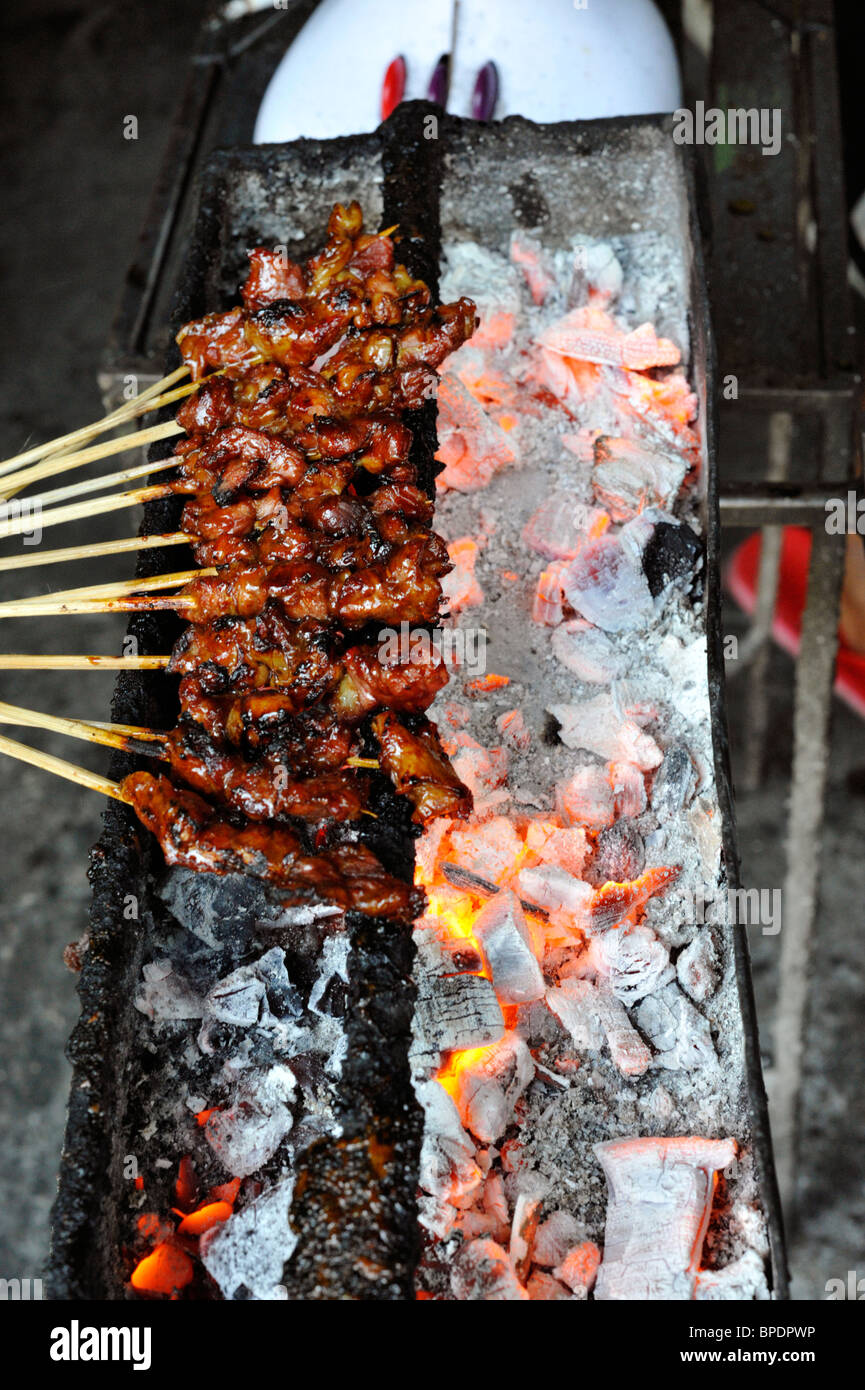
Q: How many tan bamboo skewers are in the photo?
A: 12